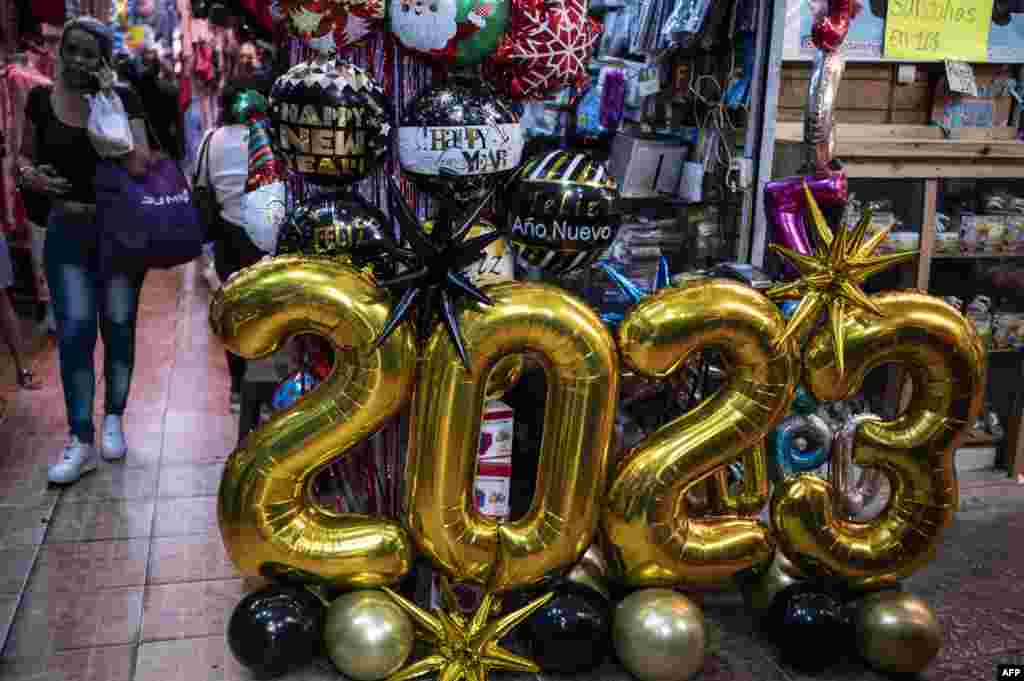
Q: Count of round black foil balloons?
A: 4